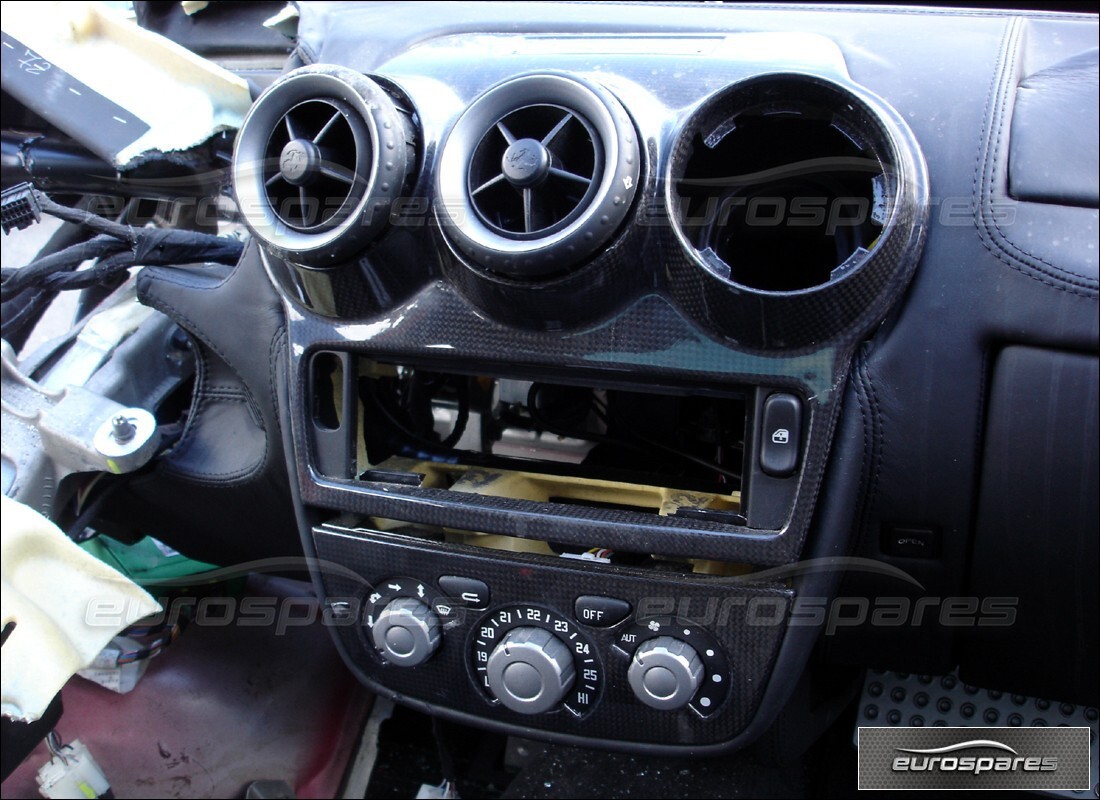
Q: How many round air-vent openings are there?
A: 3